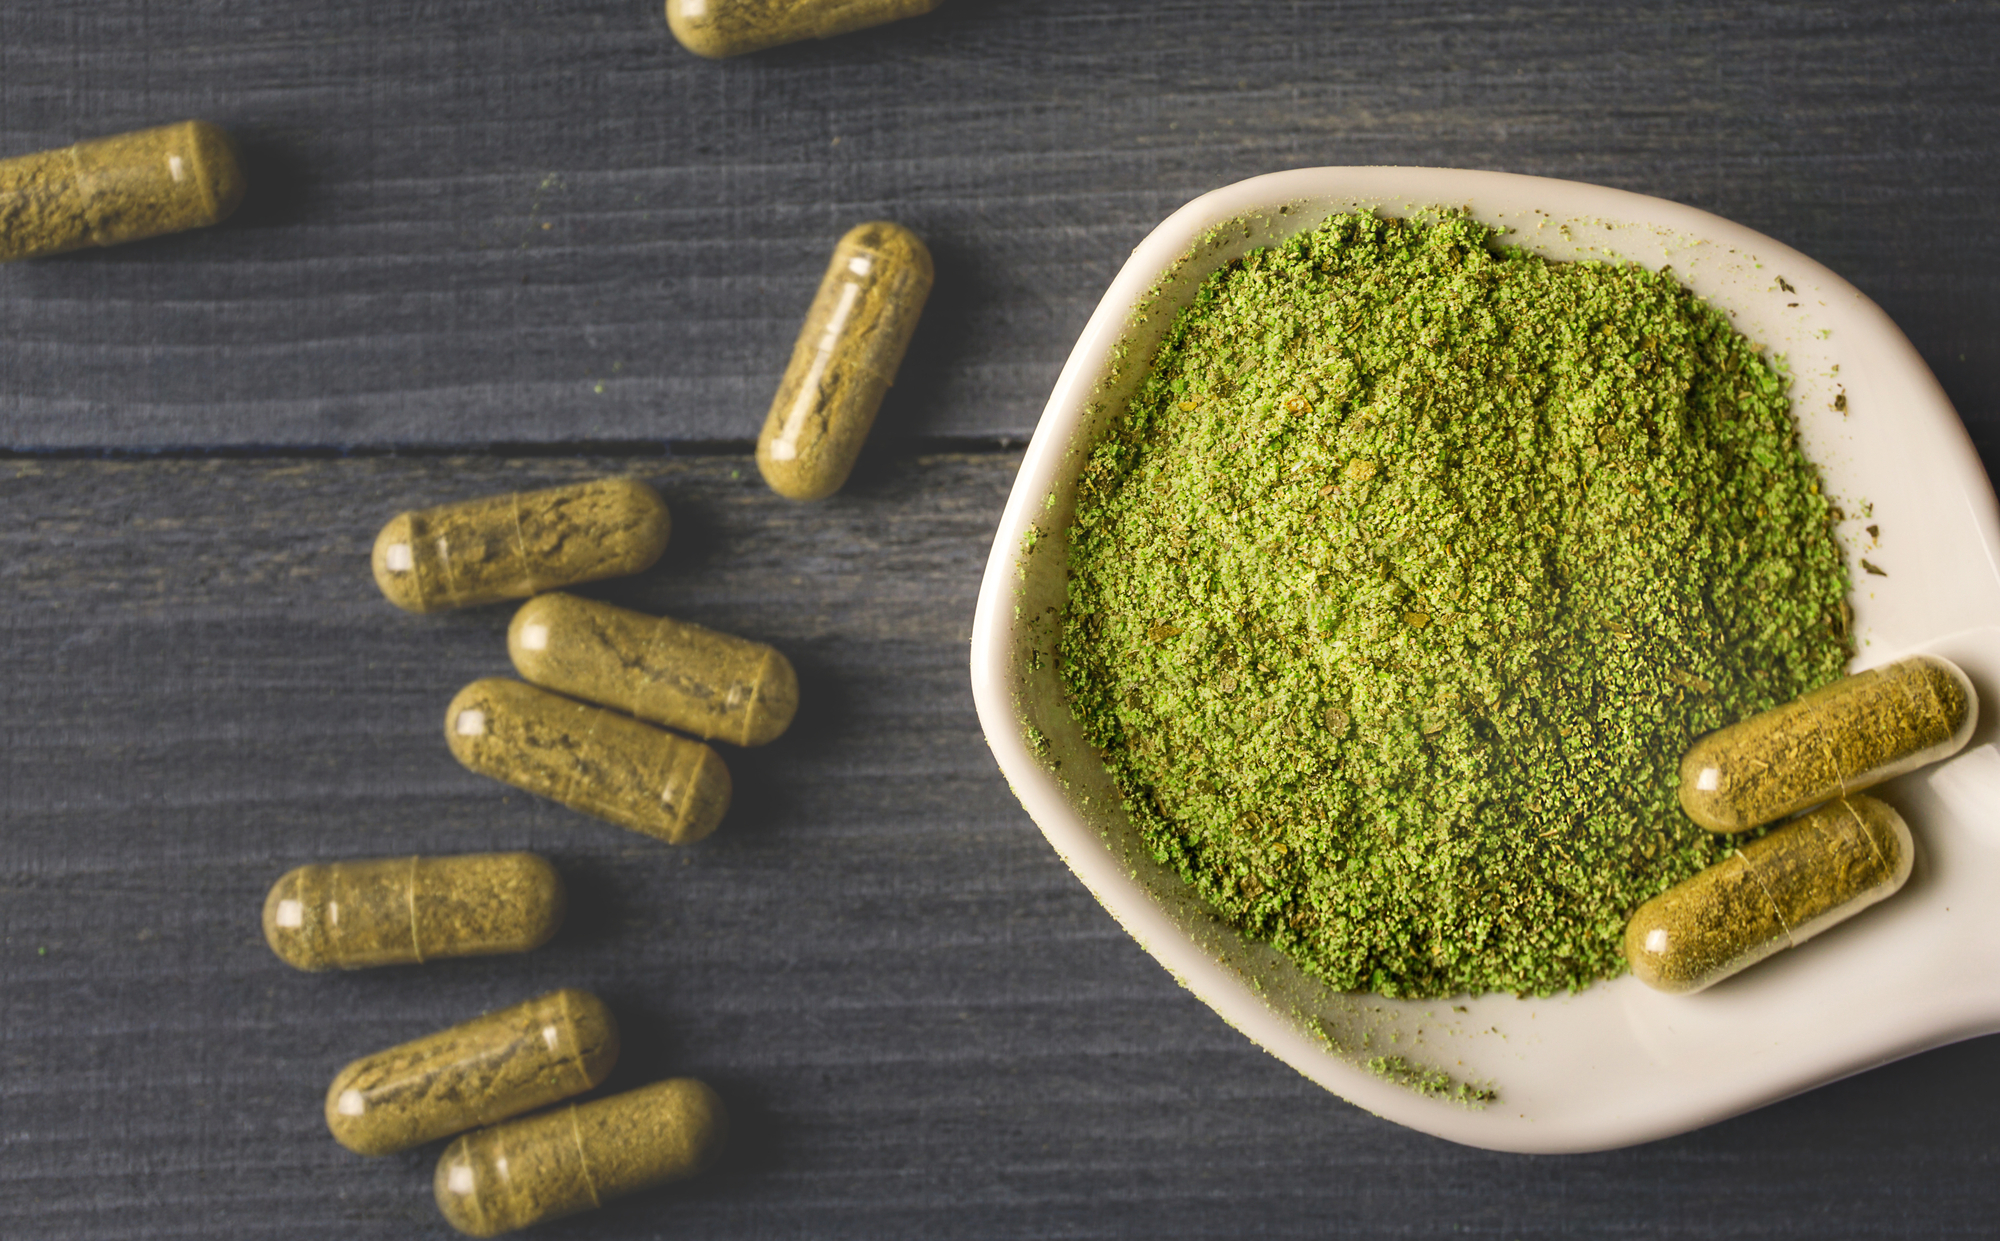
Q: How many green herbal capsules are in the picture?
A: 11